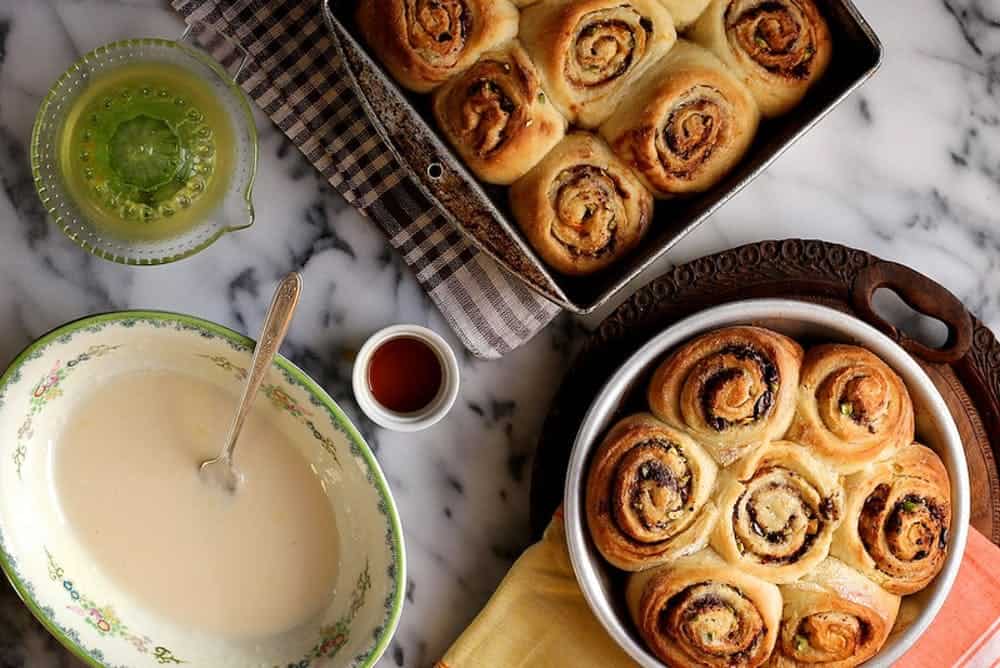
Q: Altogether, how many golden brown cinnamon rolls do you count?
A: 13